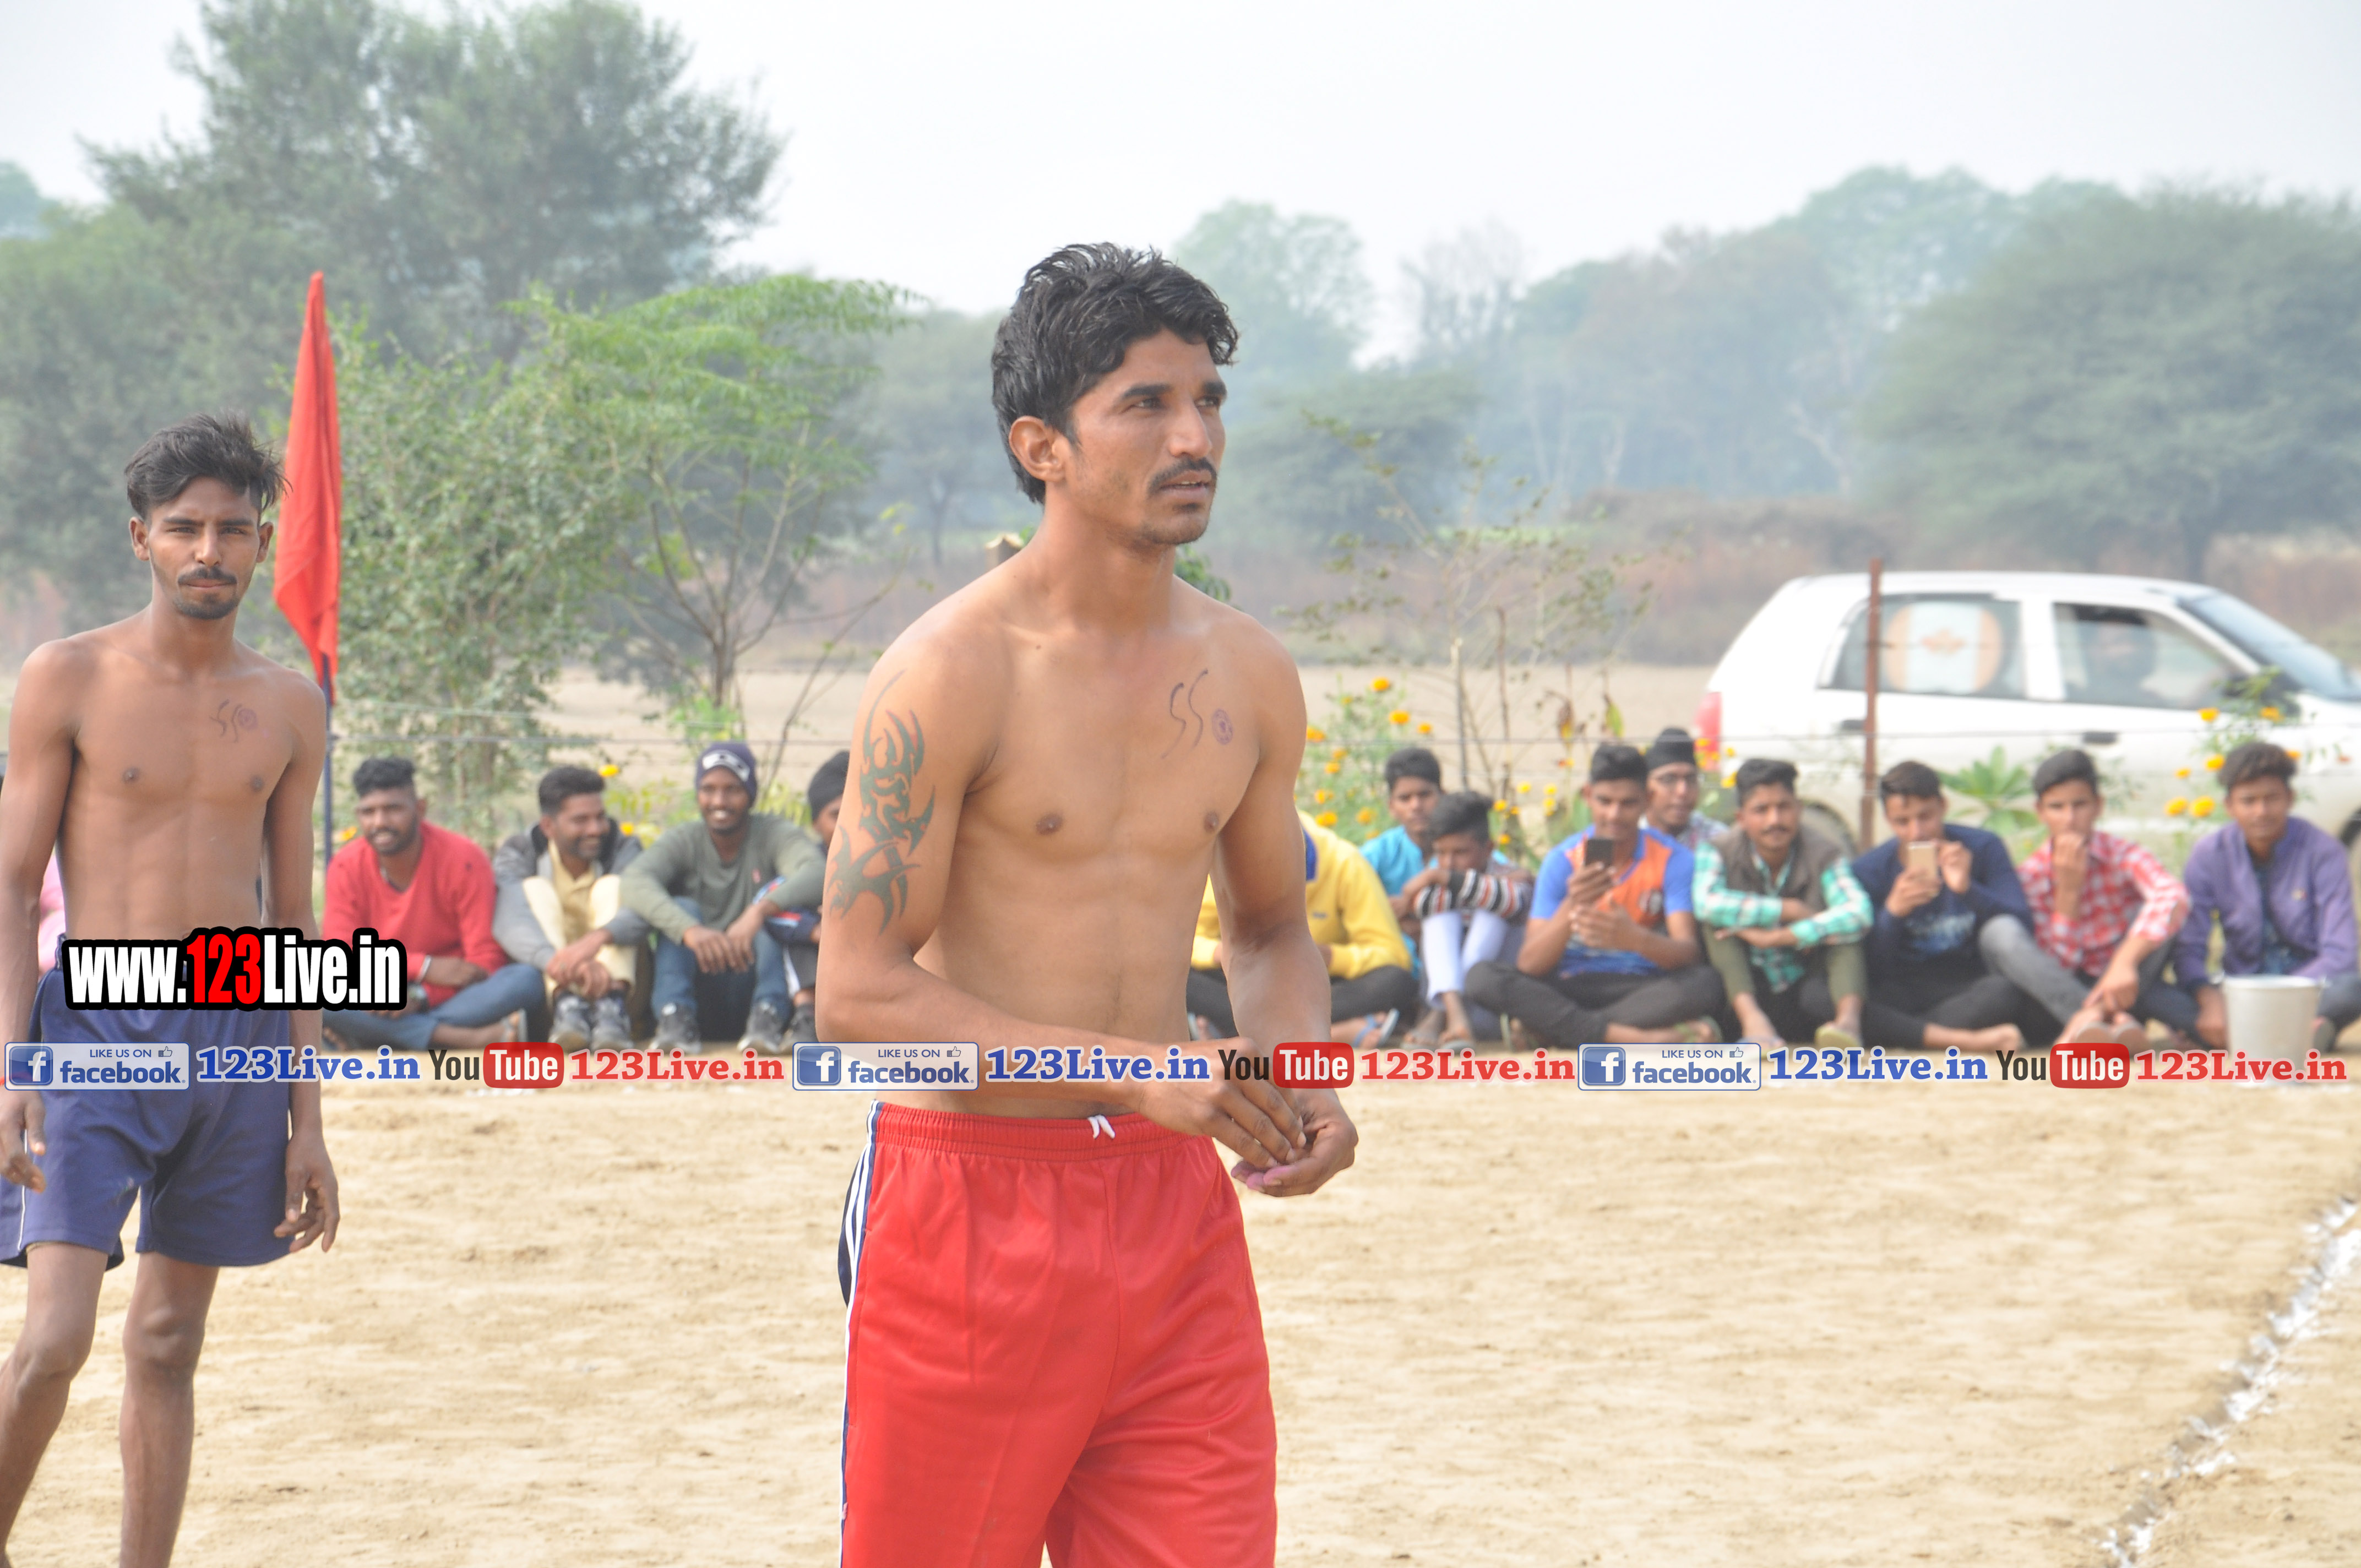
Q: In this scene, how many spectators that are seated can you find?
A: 13